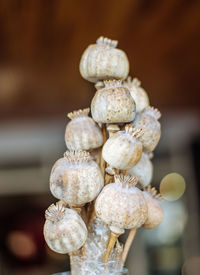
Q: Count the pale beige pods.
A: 11